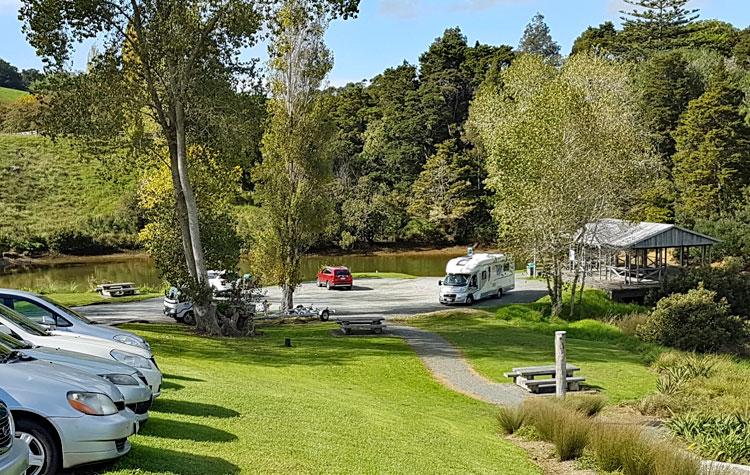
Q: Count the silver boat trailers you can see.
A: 1